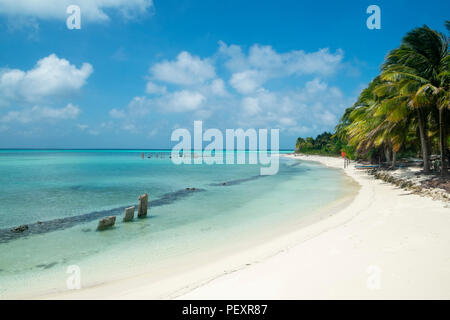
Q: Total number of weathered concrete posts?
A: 3